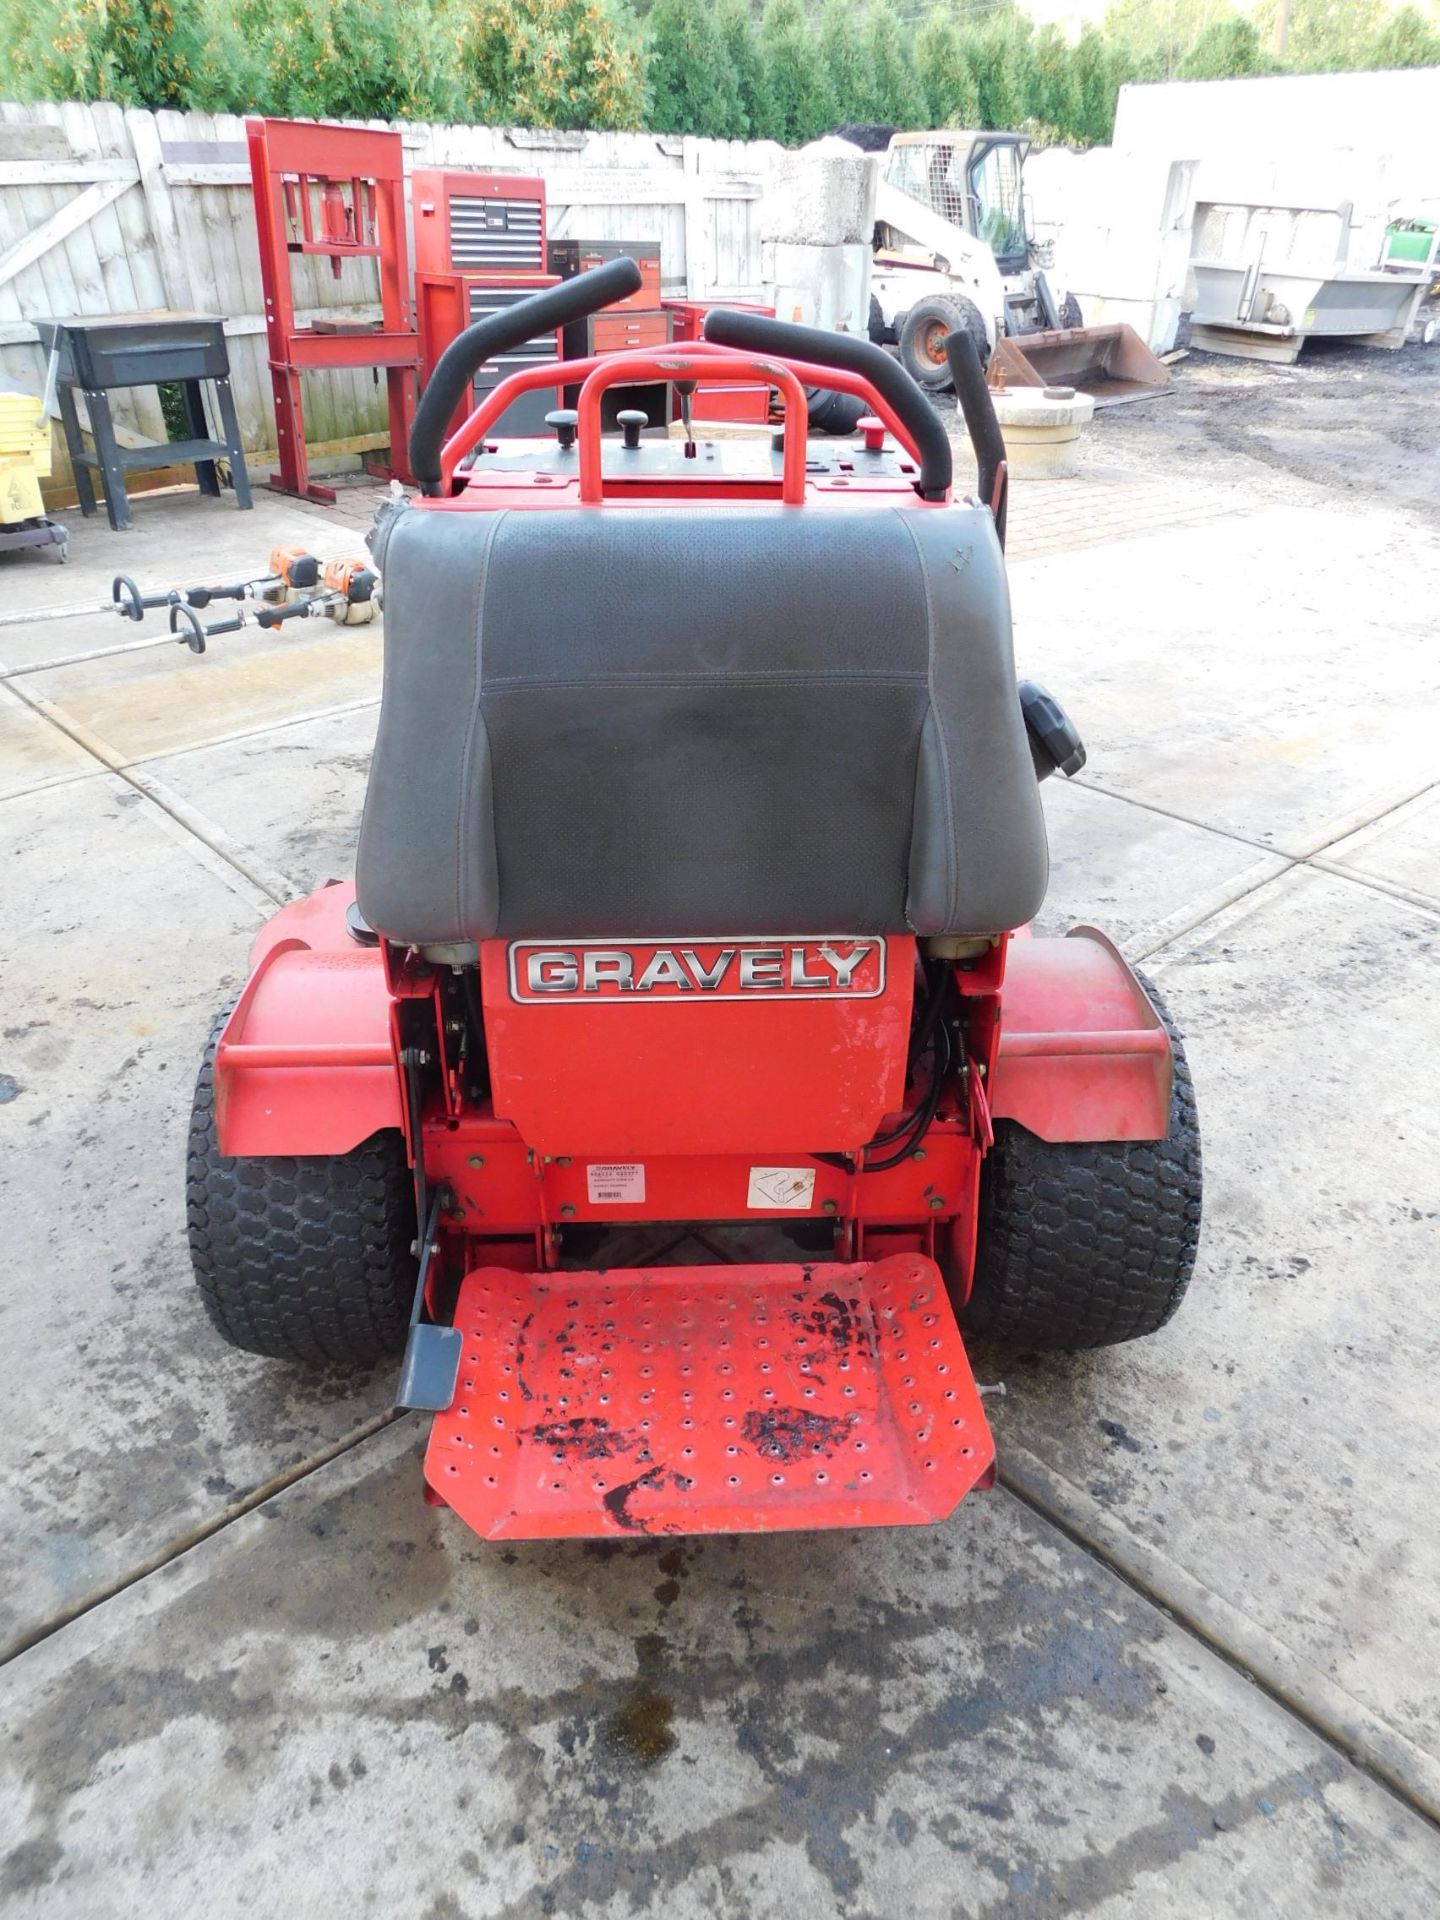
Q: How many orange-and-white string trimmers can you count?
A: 2